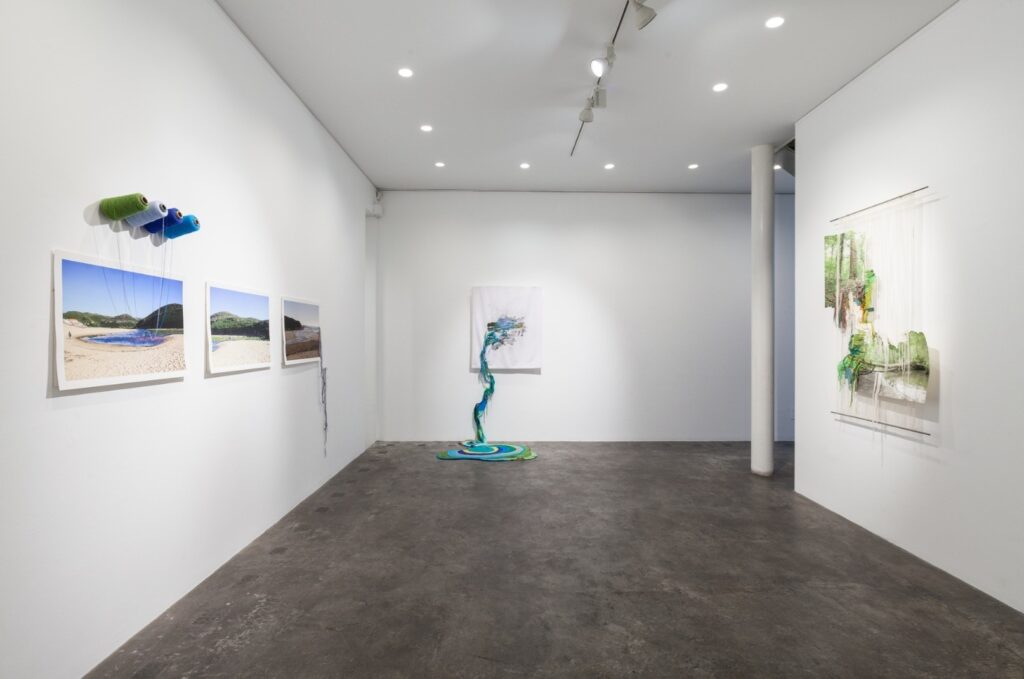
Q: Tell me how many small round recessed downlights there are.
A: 9